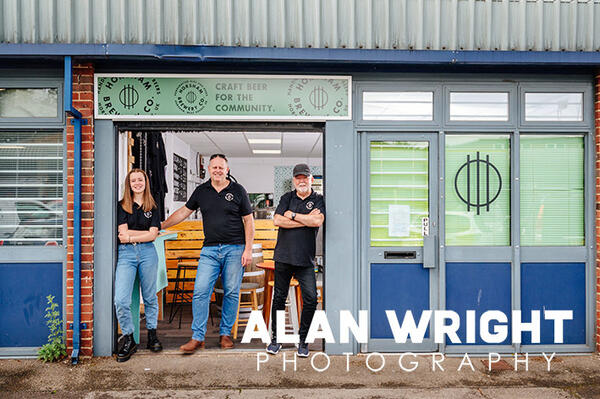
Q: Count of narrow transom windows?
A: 4